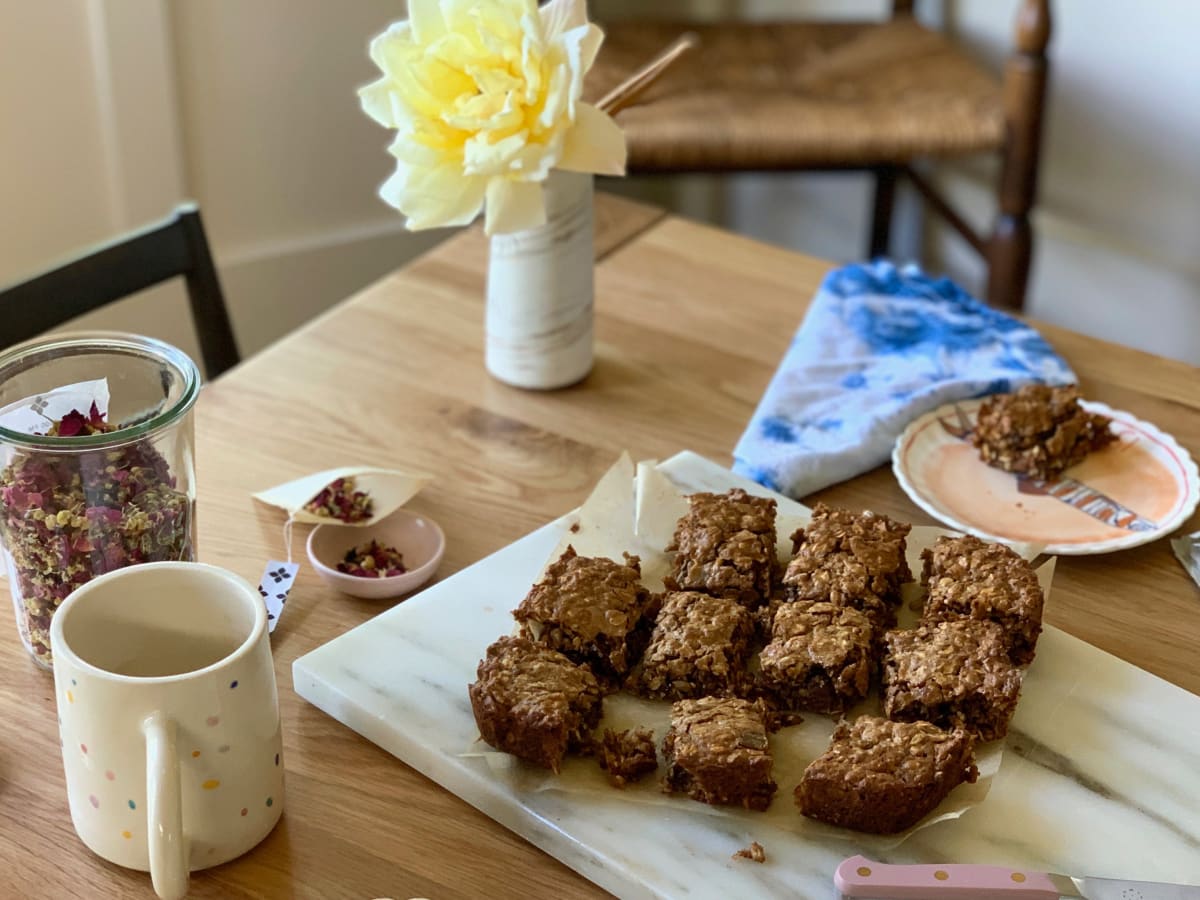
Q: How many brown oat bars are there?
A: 11